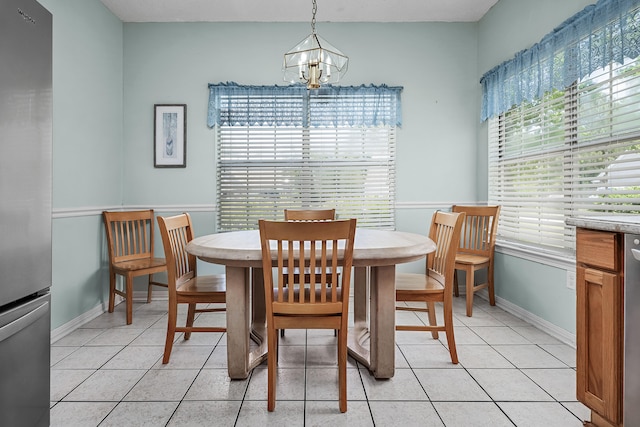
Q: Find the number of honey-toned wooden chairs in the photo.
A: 6